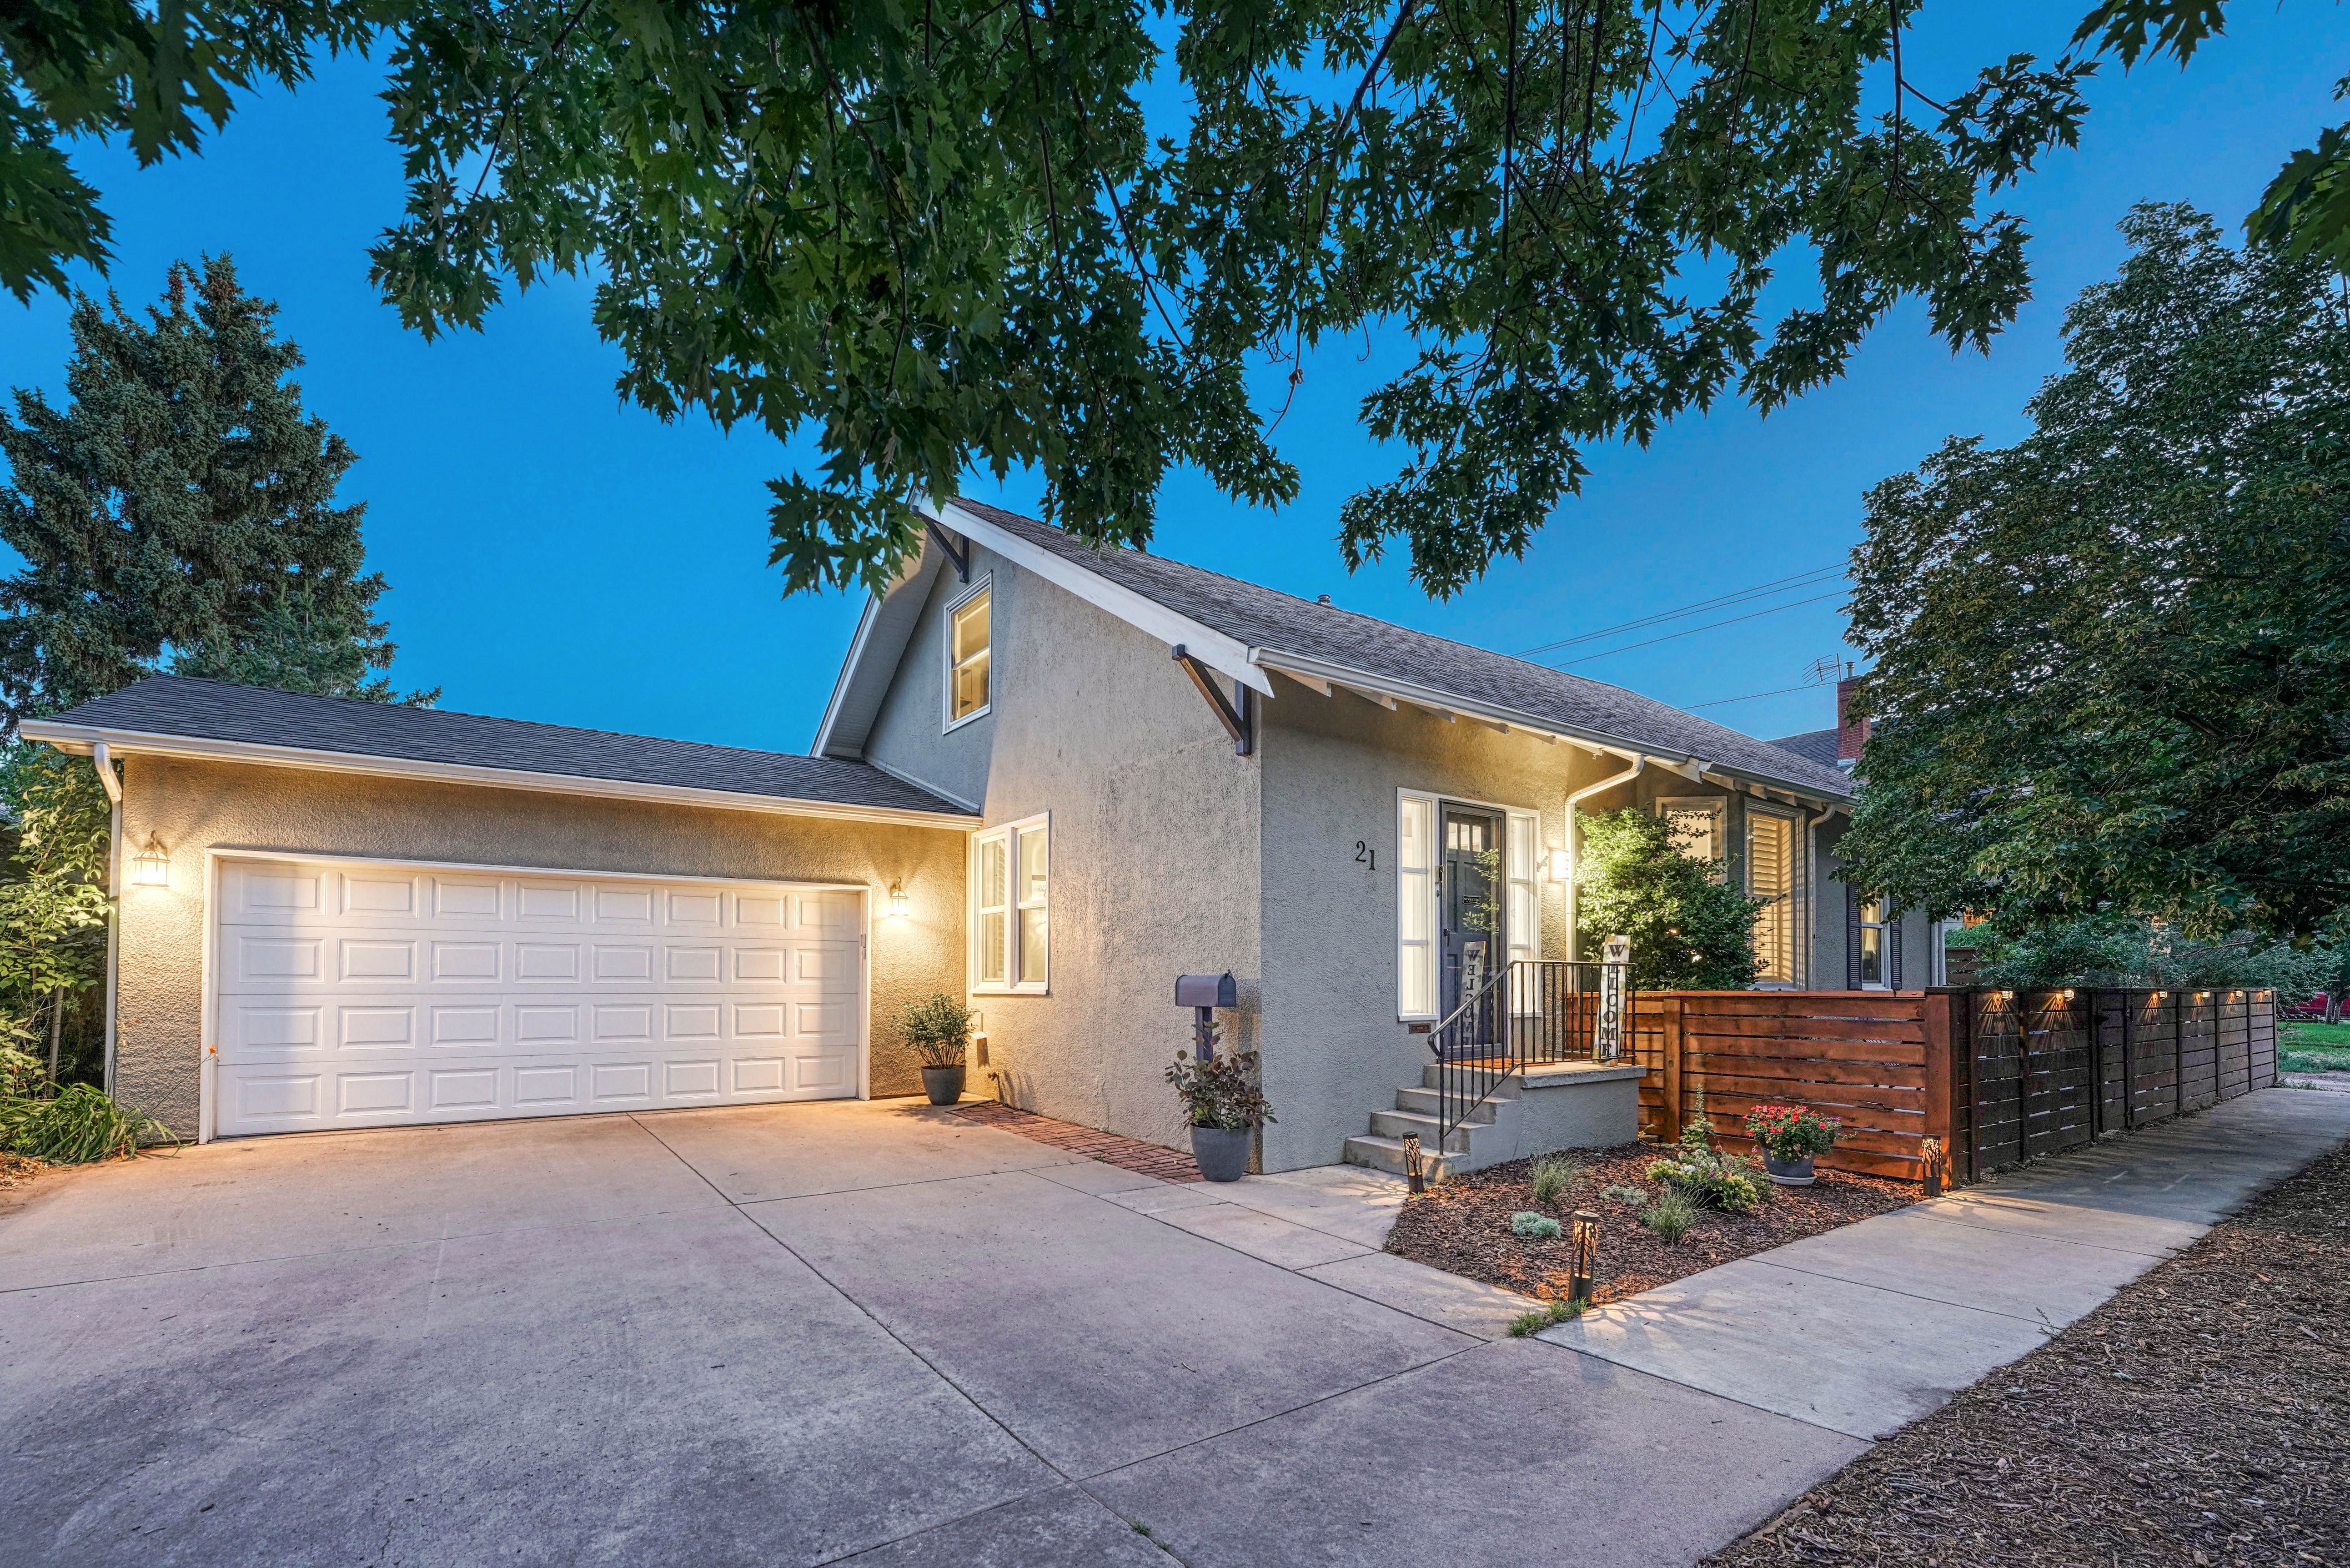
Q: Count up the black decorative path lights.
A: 3